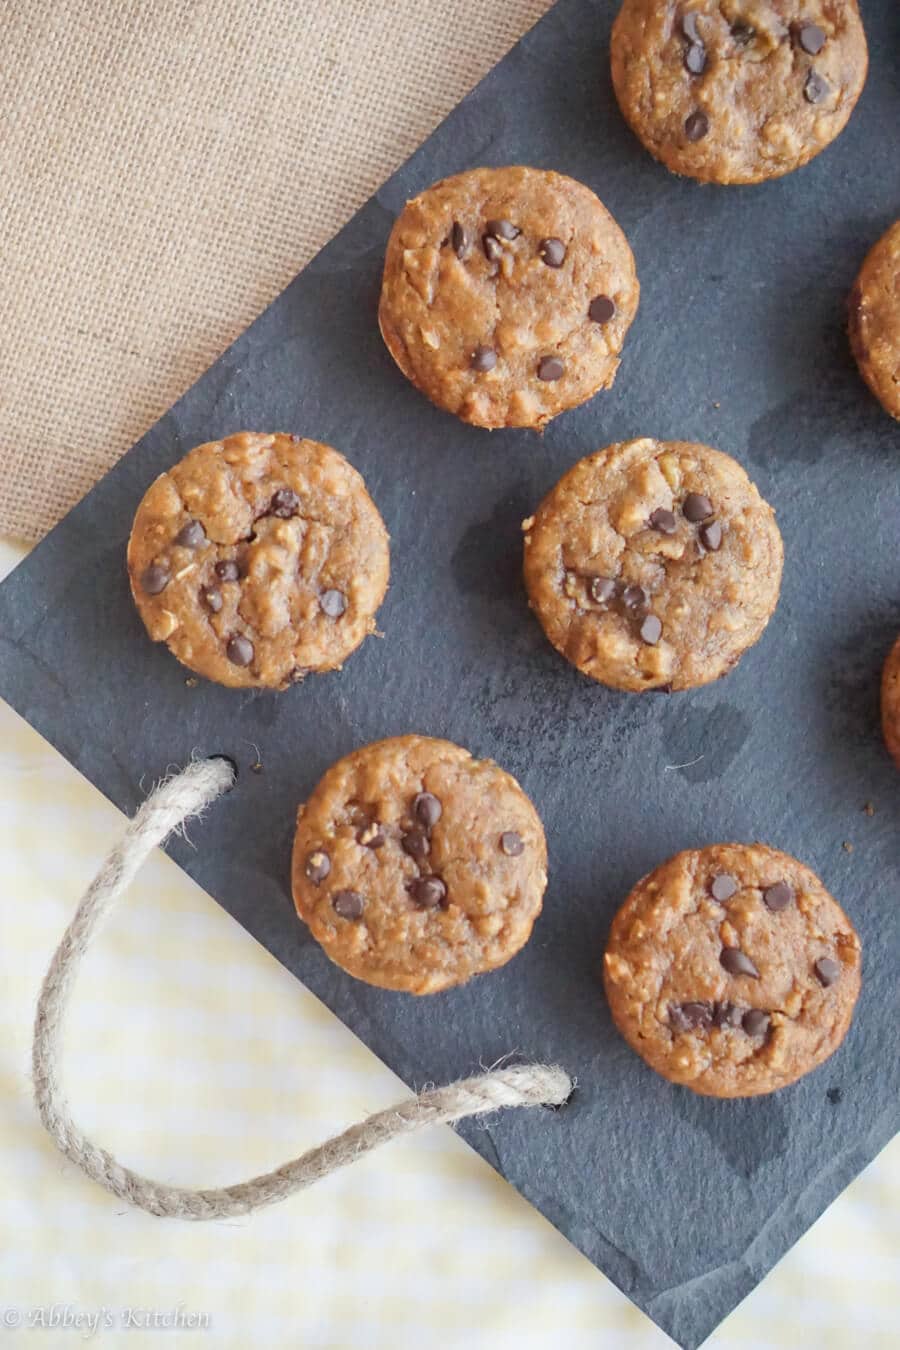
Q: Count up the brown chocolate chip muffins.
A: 8